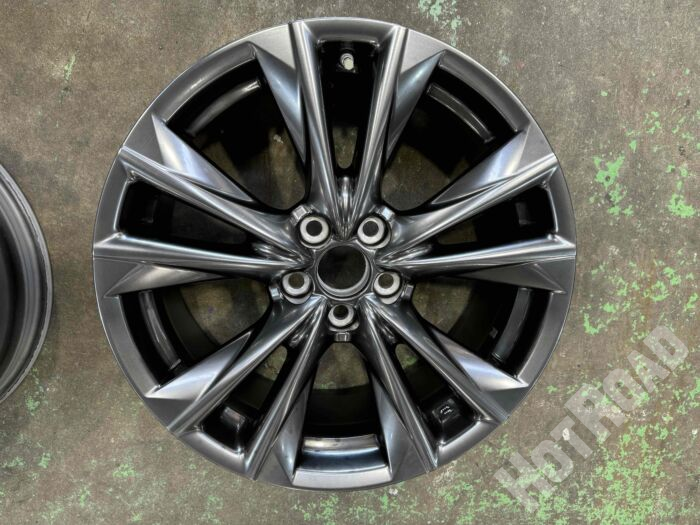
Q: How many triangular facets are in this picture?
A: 10